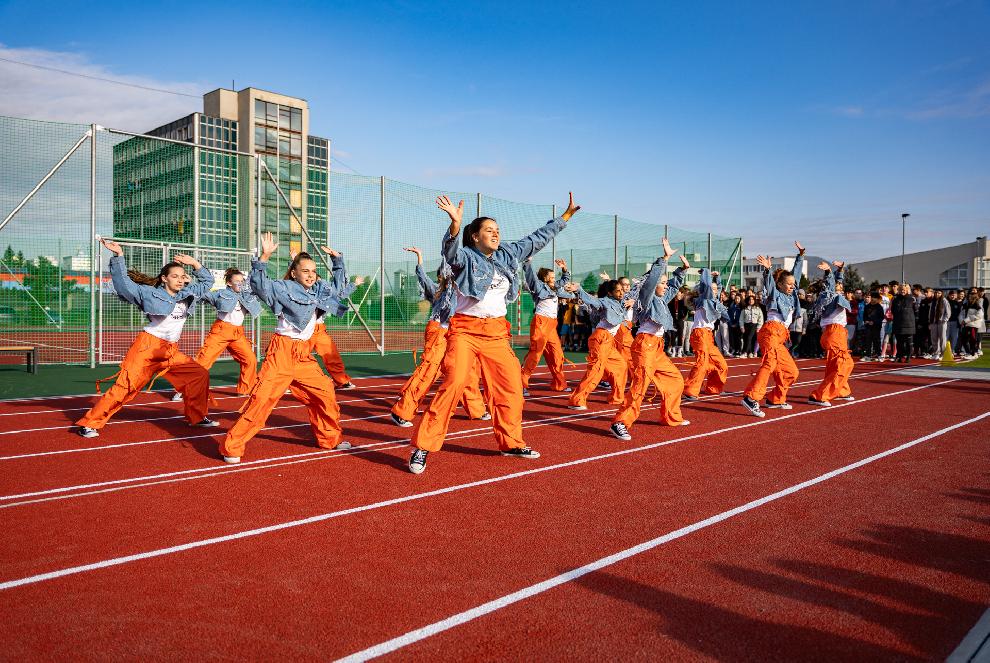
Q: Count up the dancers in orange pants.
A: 13